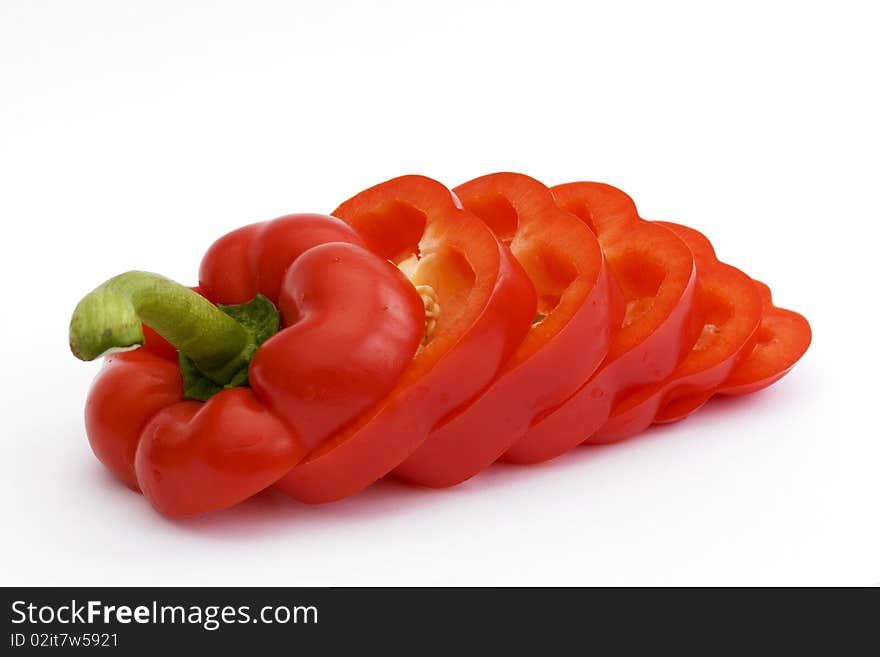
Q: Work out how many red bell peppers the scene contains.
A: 1